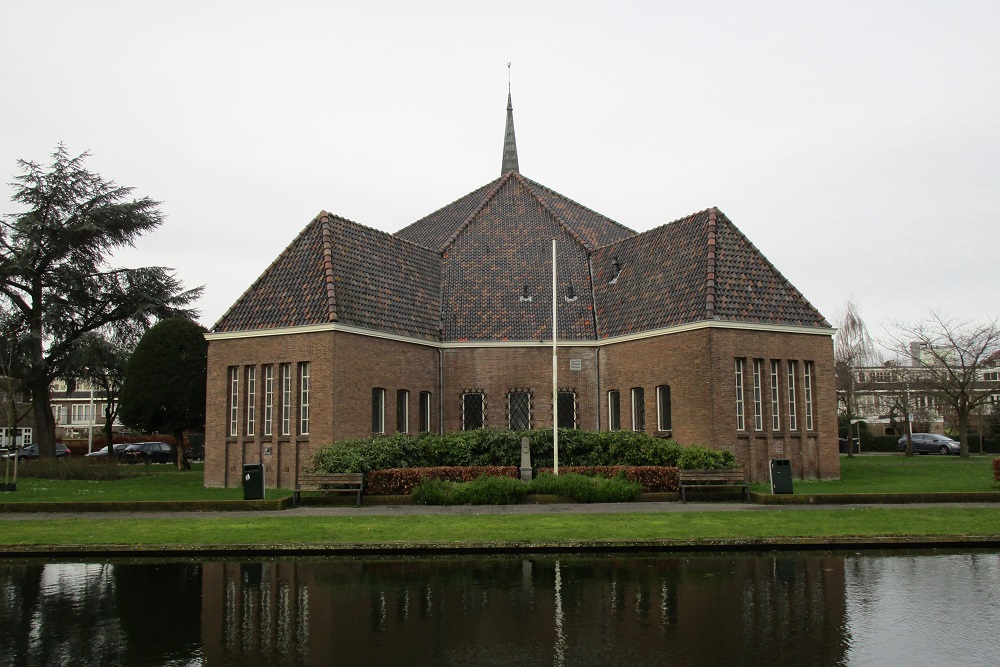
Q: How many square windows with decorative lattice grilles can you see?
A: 3